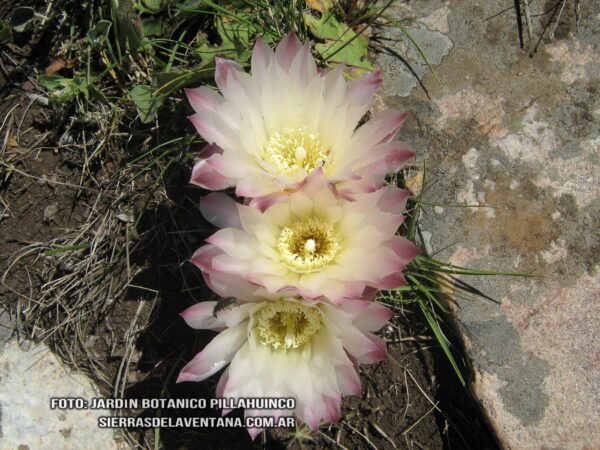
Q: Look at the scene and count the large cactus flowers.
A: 3